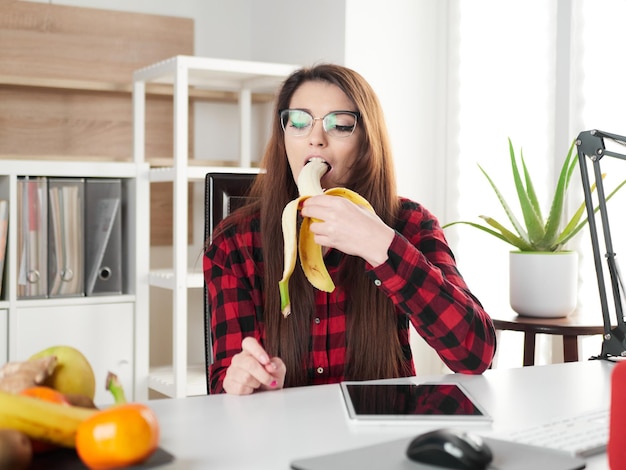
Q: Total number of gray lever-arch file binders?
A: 3